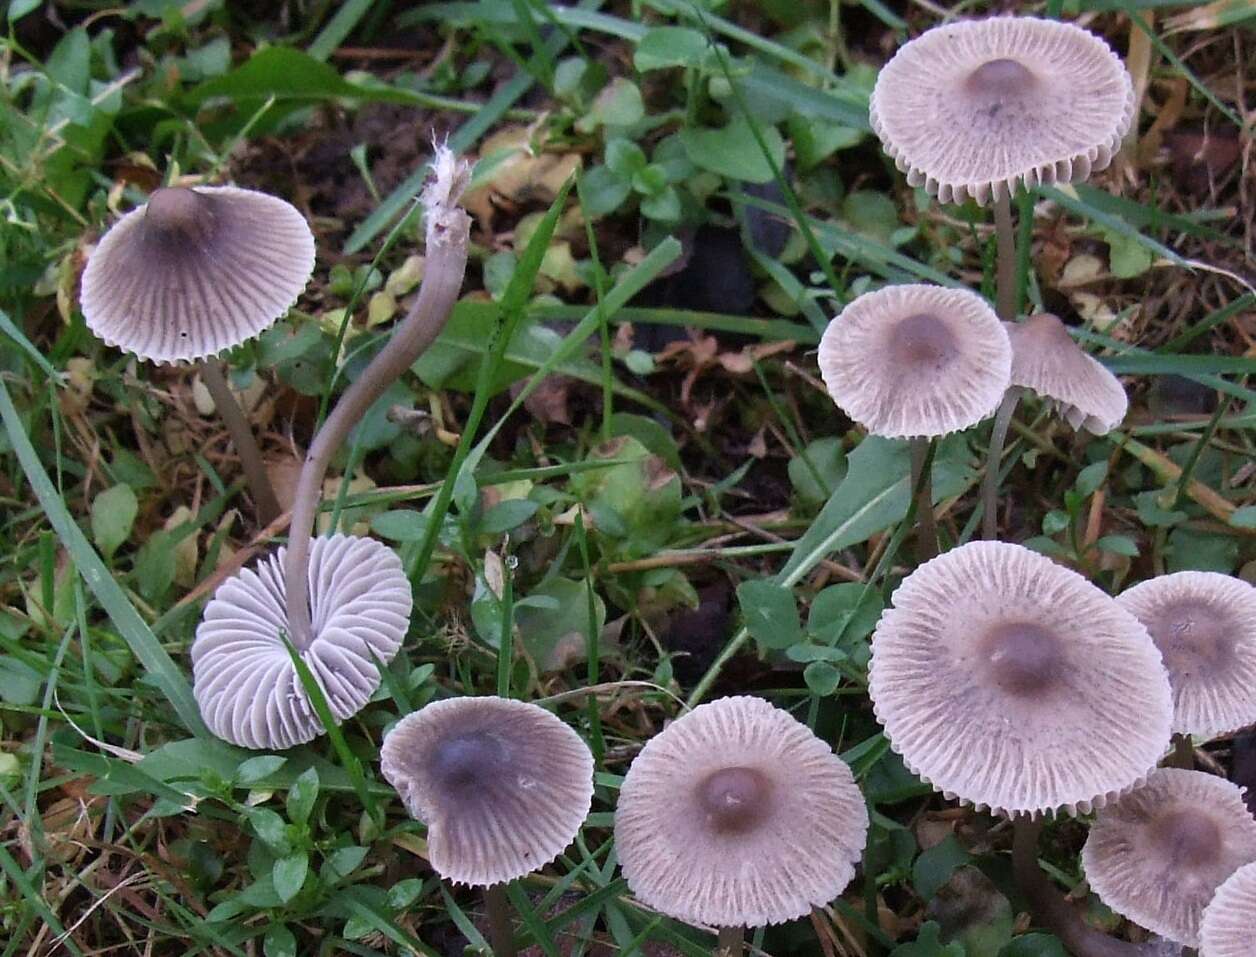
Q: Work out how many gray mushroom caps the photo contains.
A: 11